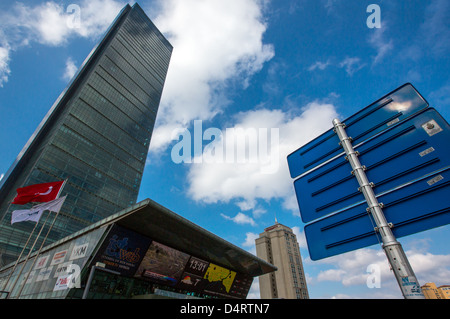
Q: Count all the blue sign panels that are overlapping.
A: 3